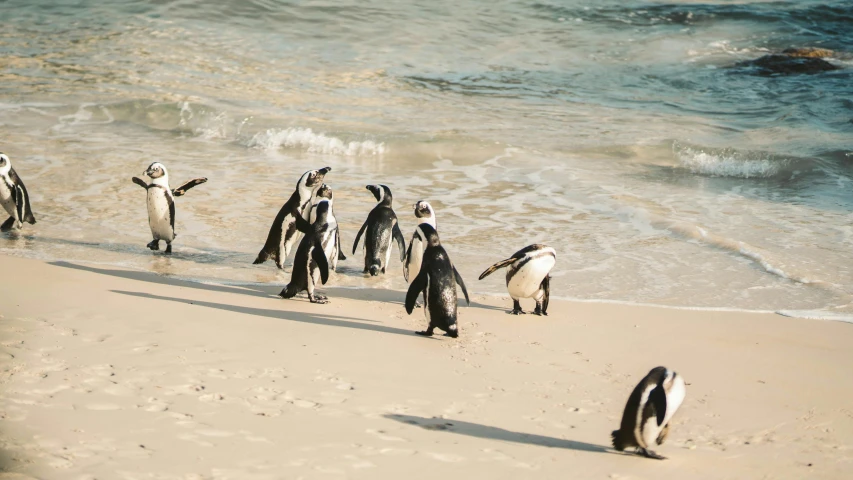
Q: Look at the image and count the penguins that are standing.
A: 10